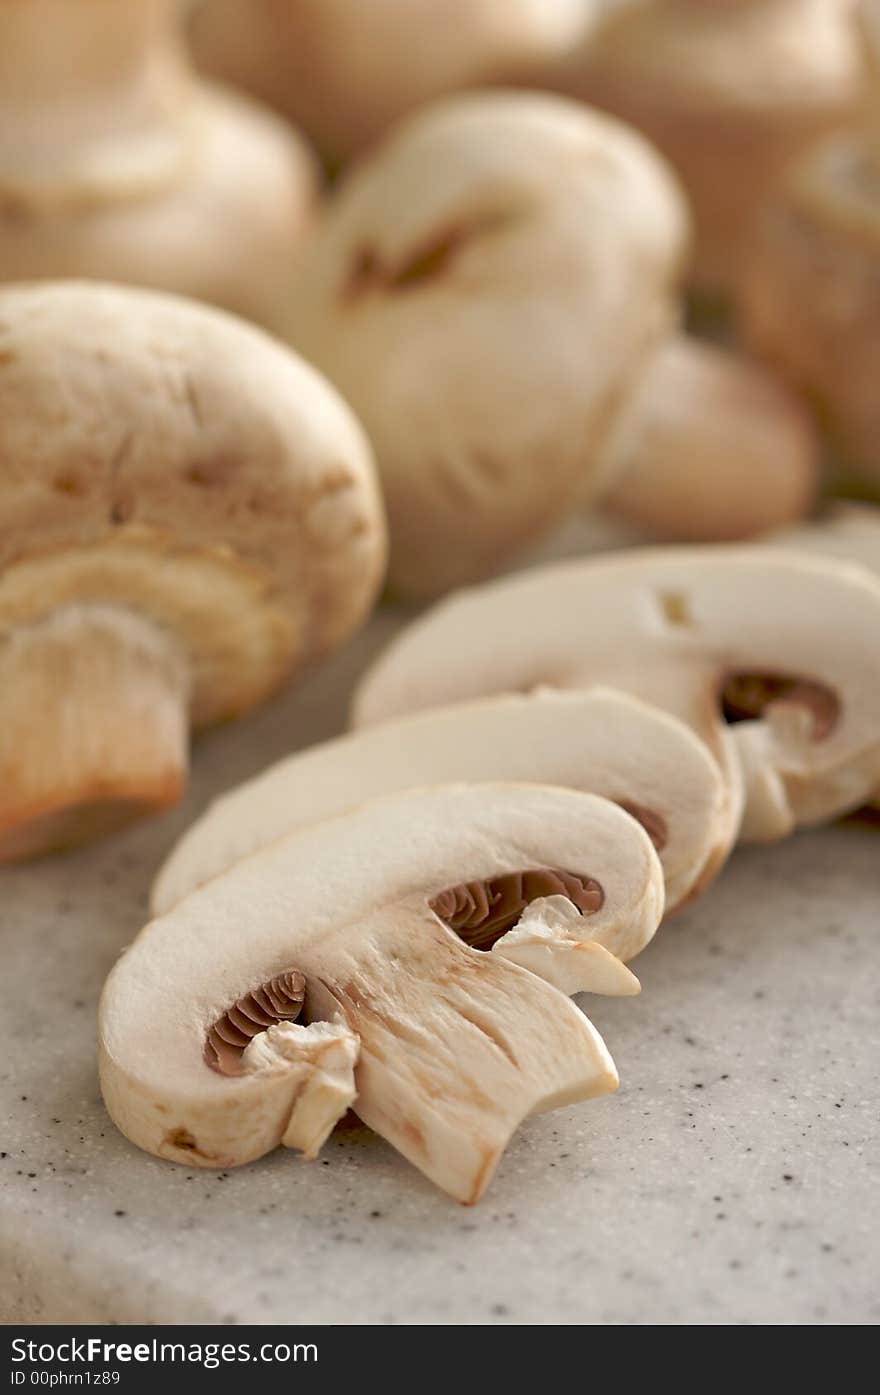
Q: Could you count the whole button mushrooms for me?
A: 6